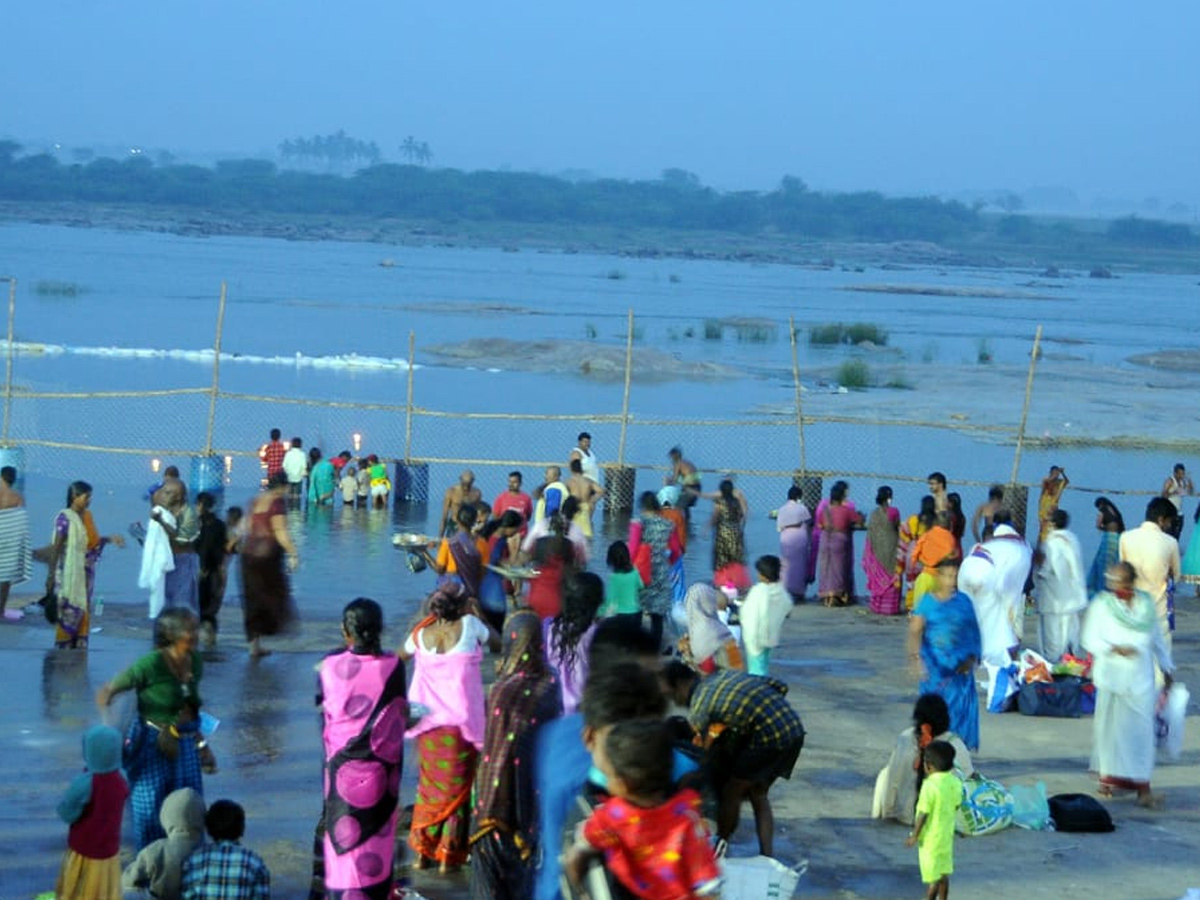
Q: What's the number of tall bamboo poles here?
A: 6